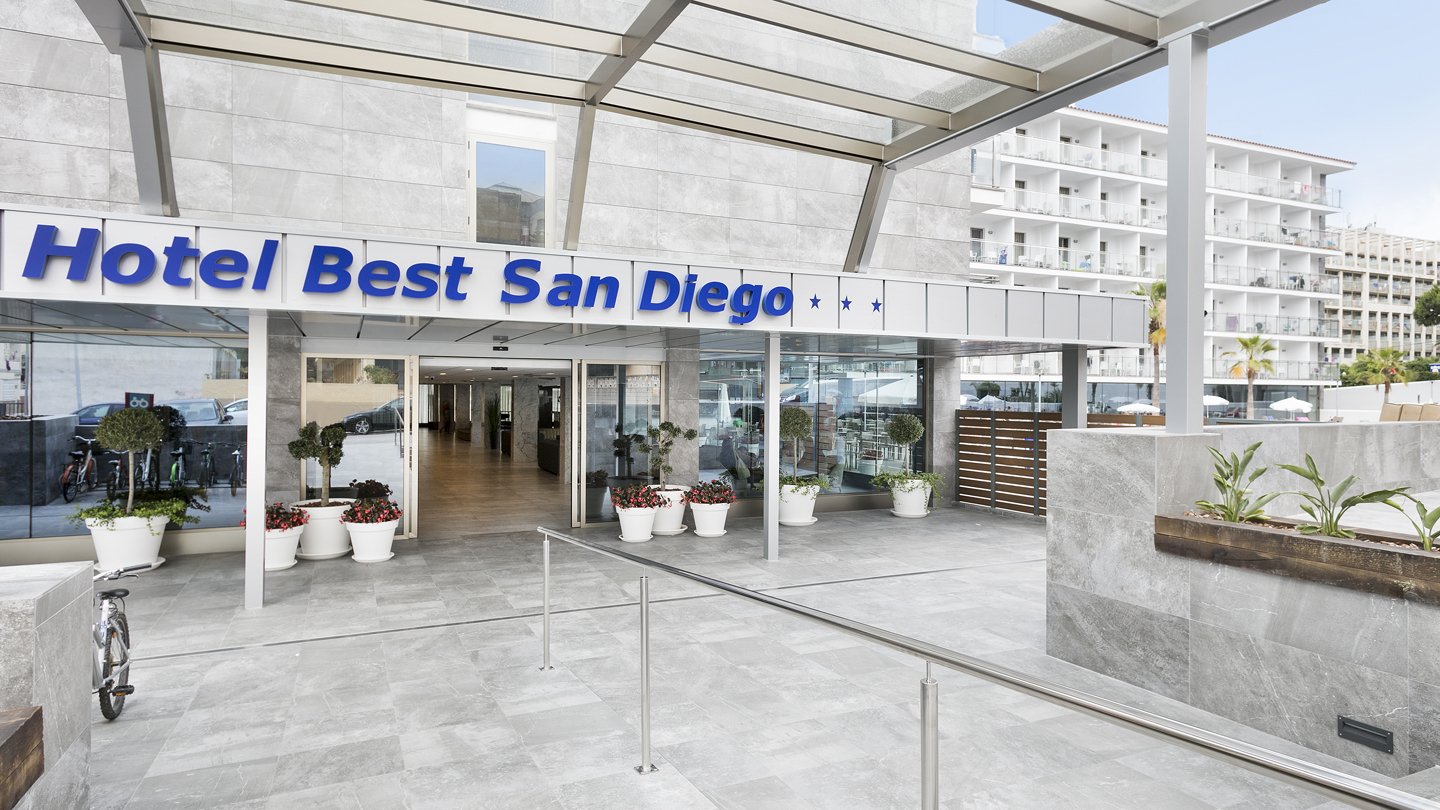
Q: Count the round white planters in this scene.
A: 9